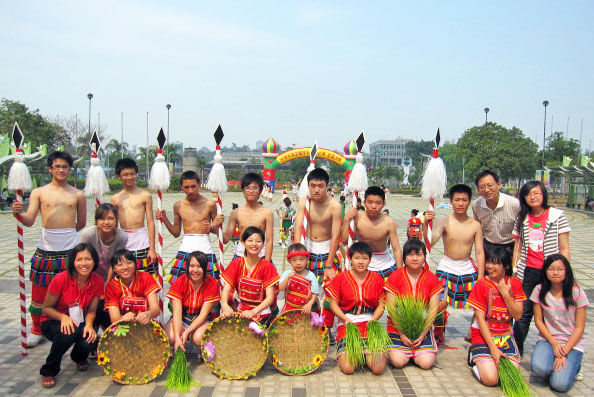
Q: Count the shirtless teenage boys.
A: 7